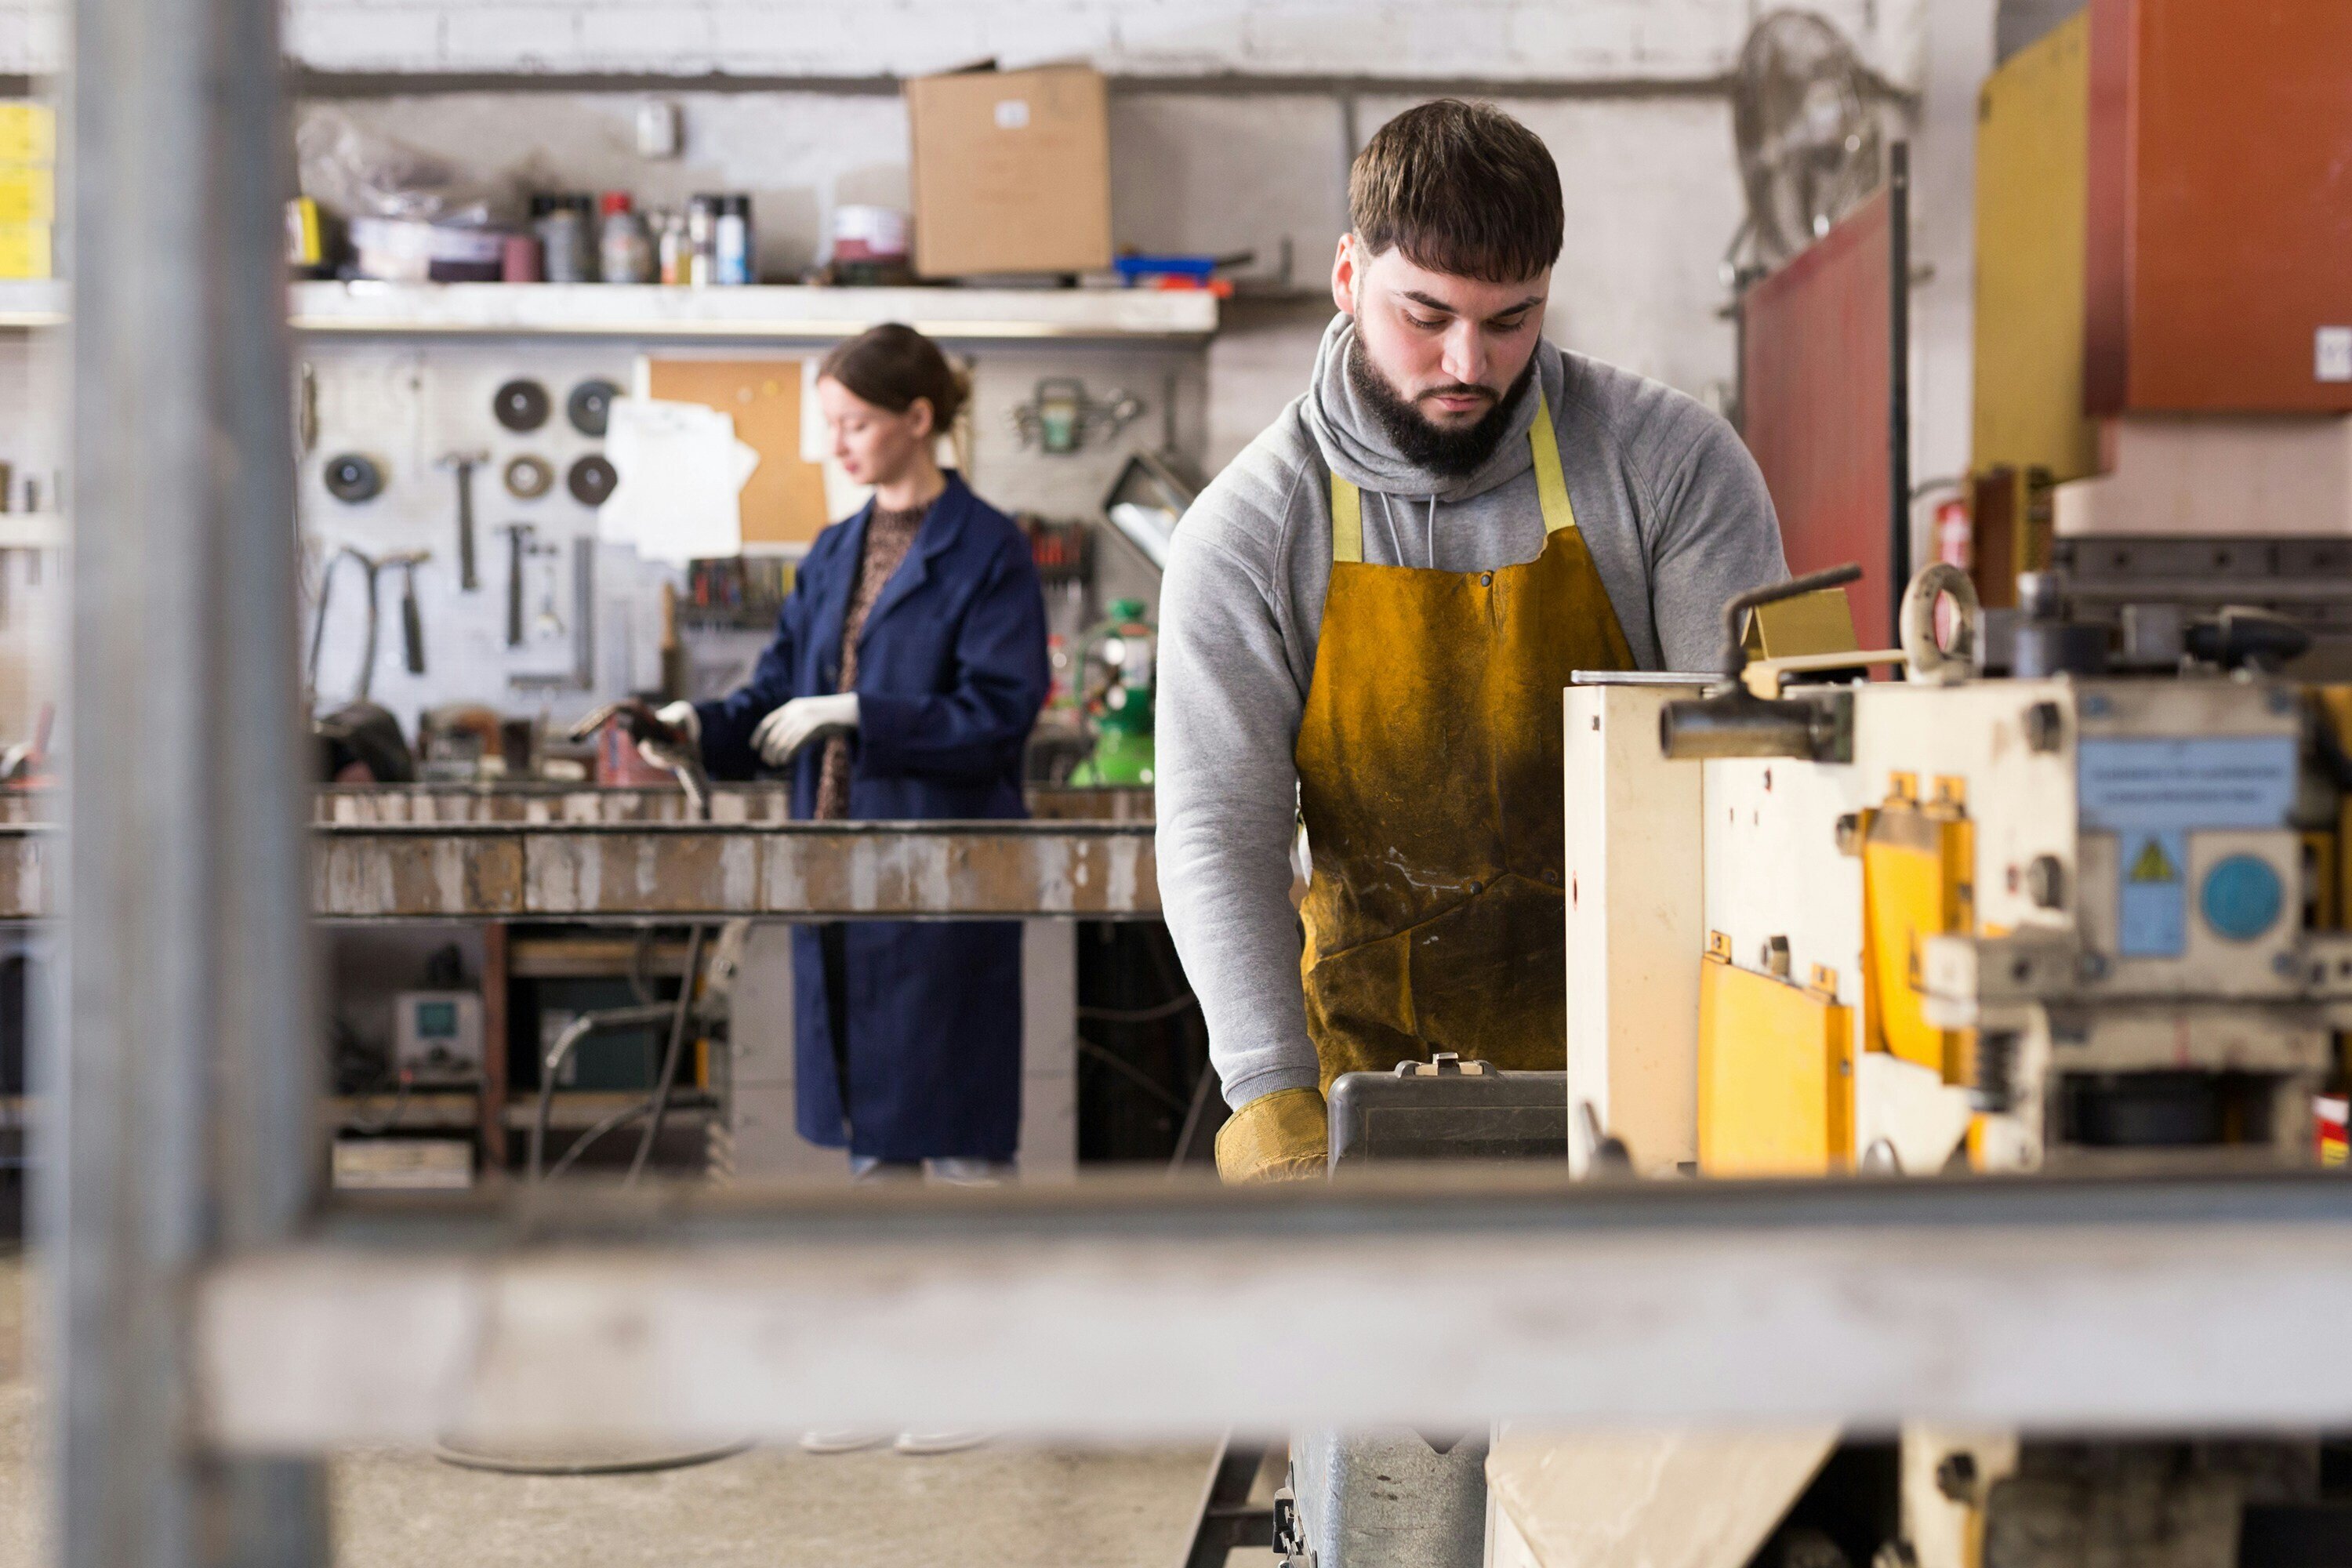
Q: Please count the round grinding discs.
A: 5